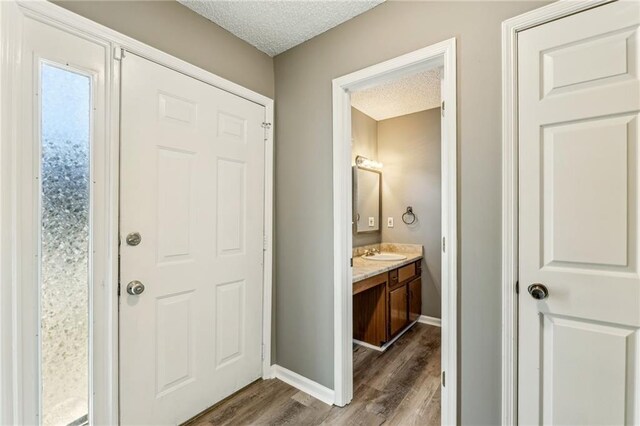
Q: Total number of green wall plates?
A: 0